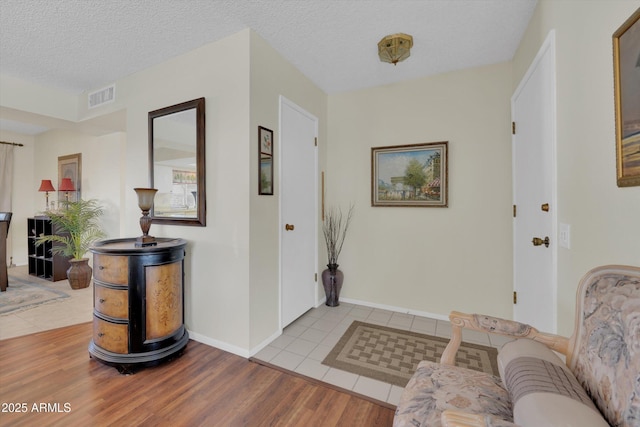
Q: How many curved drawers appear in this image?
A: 3